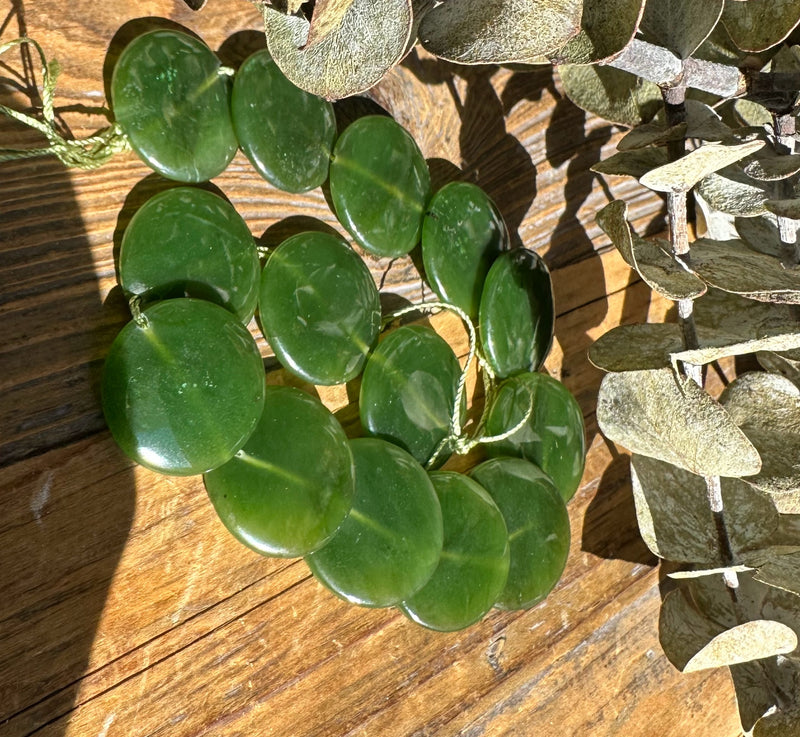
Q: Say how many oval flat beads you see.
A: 14